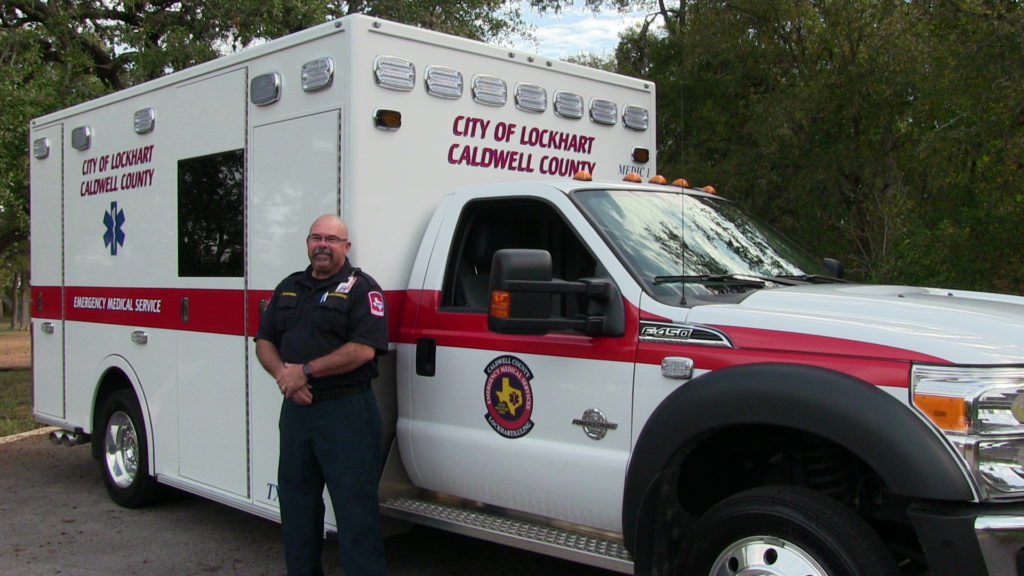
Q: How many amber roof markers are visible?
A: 5